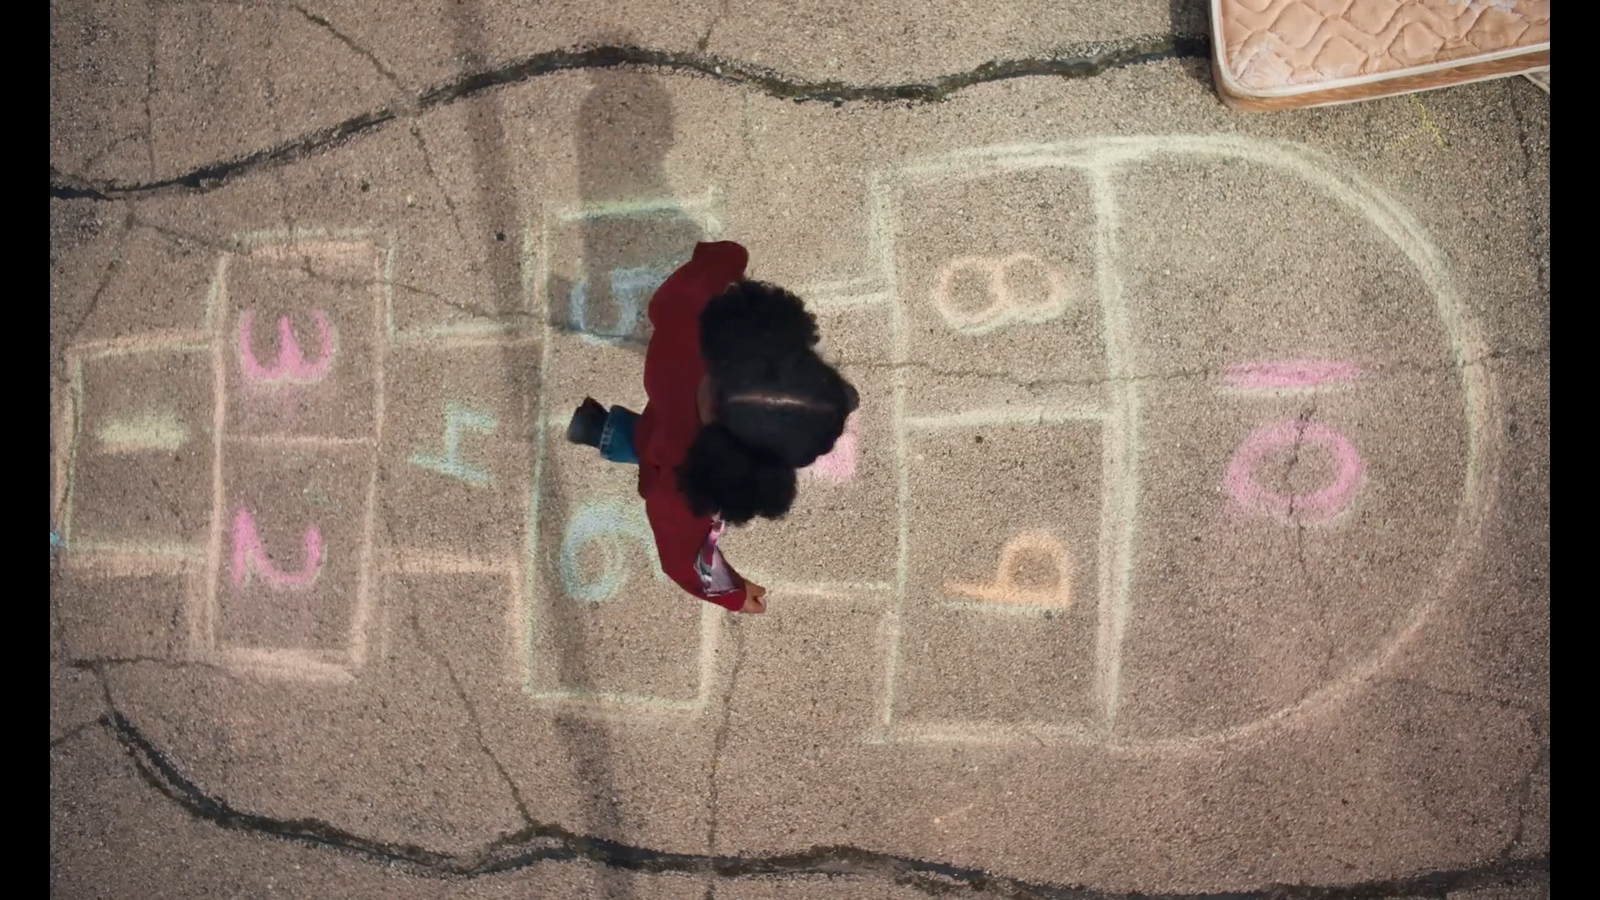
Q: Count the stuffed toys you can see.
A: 0